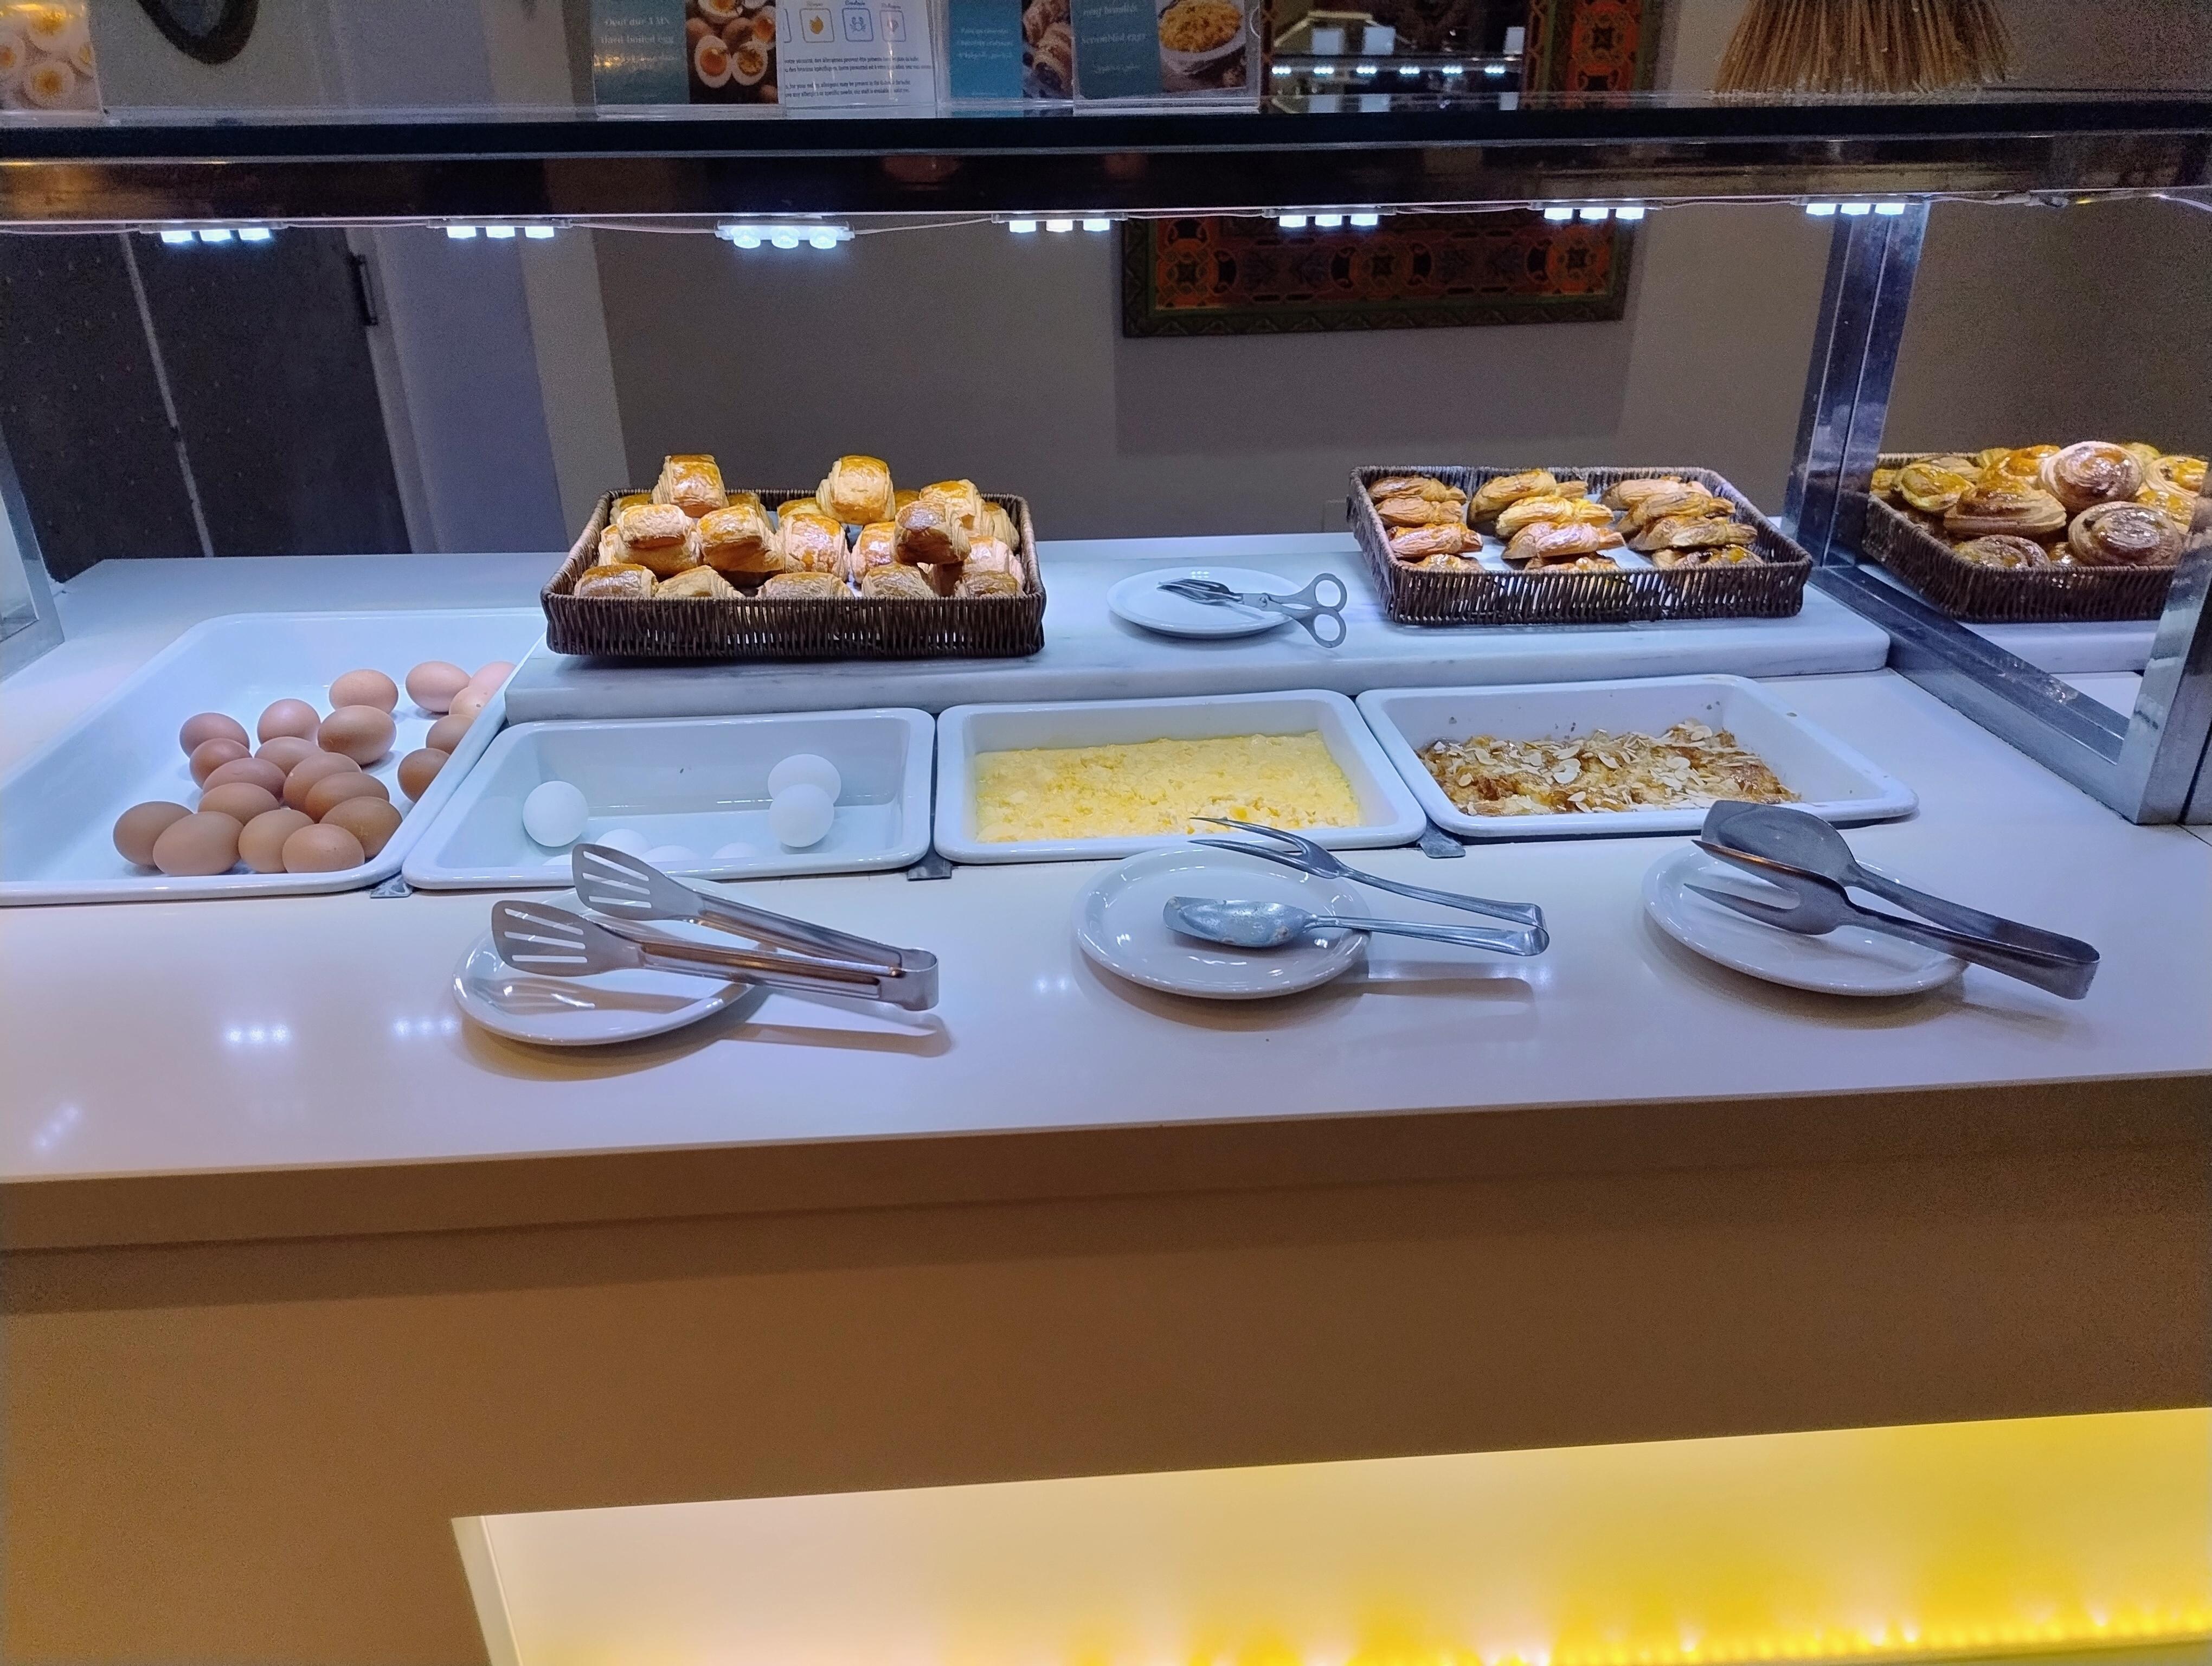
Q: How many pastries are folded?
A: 12